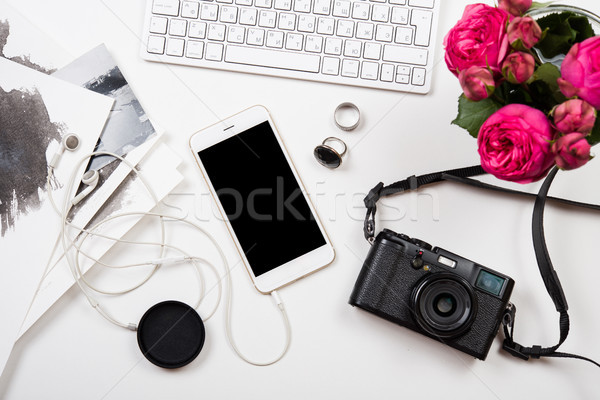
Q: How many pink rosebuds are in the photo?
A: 6